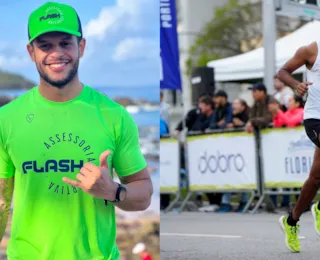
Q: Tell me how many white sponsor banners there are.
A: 3